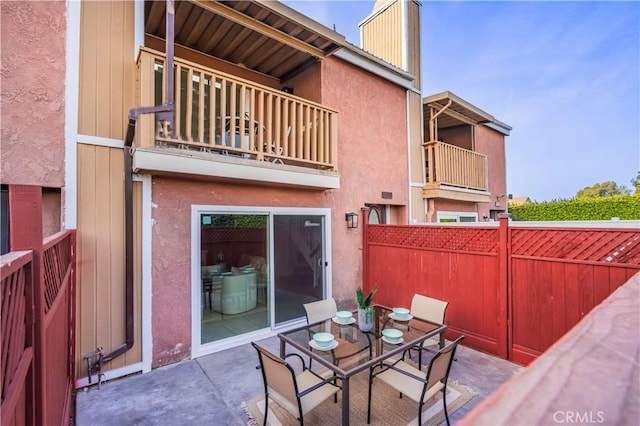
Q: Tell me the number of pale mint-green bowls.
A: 4